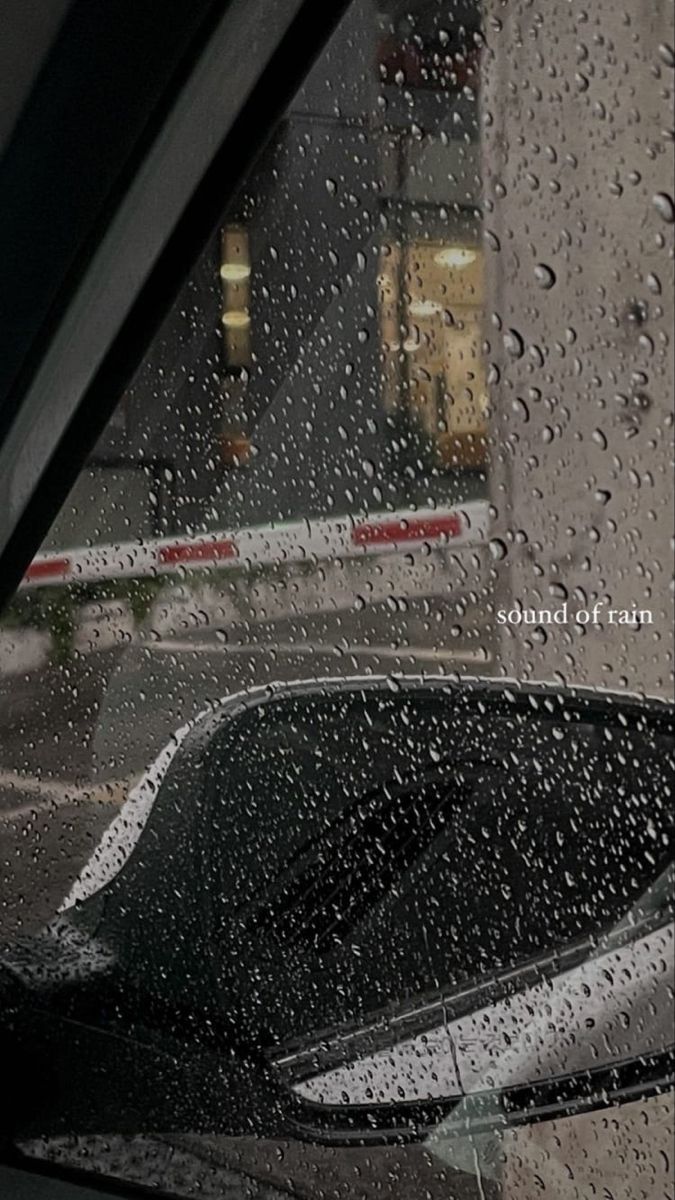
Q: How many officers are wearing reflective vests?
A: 0